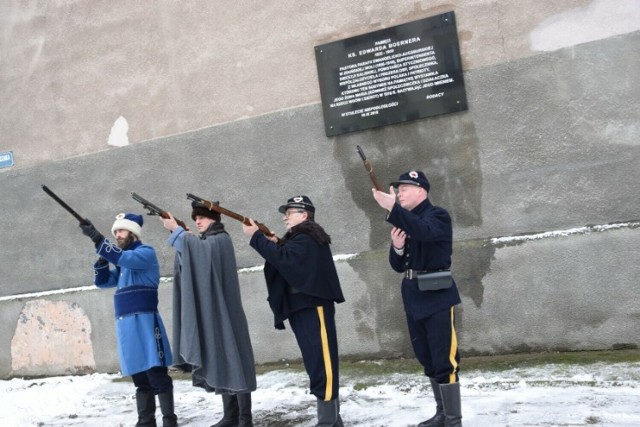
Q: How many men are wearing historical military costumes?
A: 4